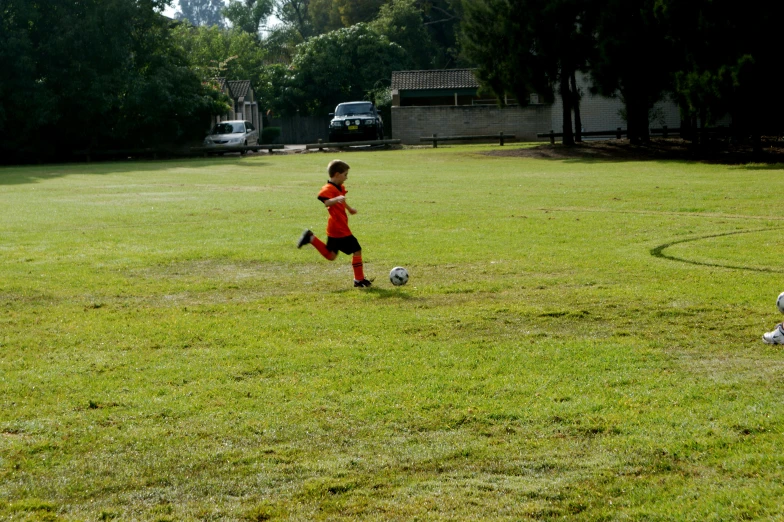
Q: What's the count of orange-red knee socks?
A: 2